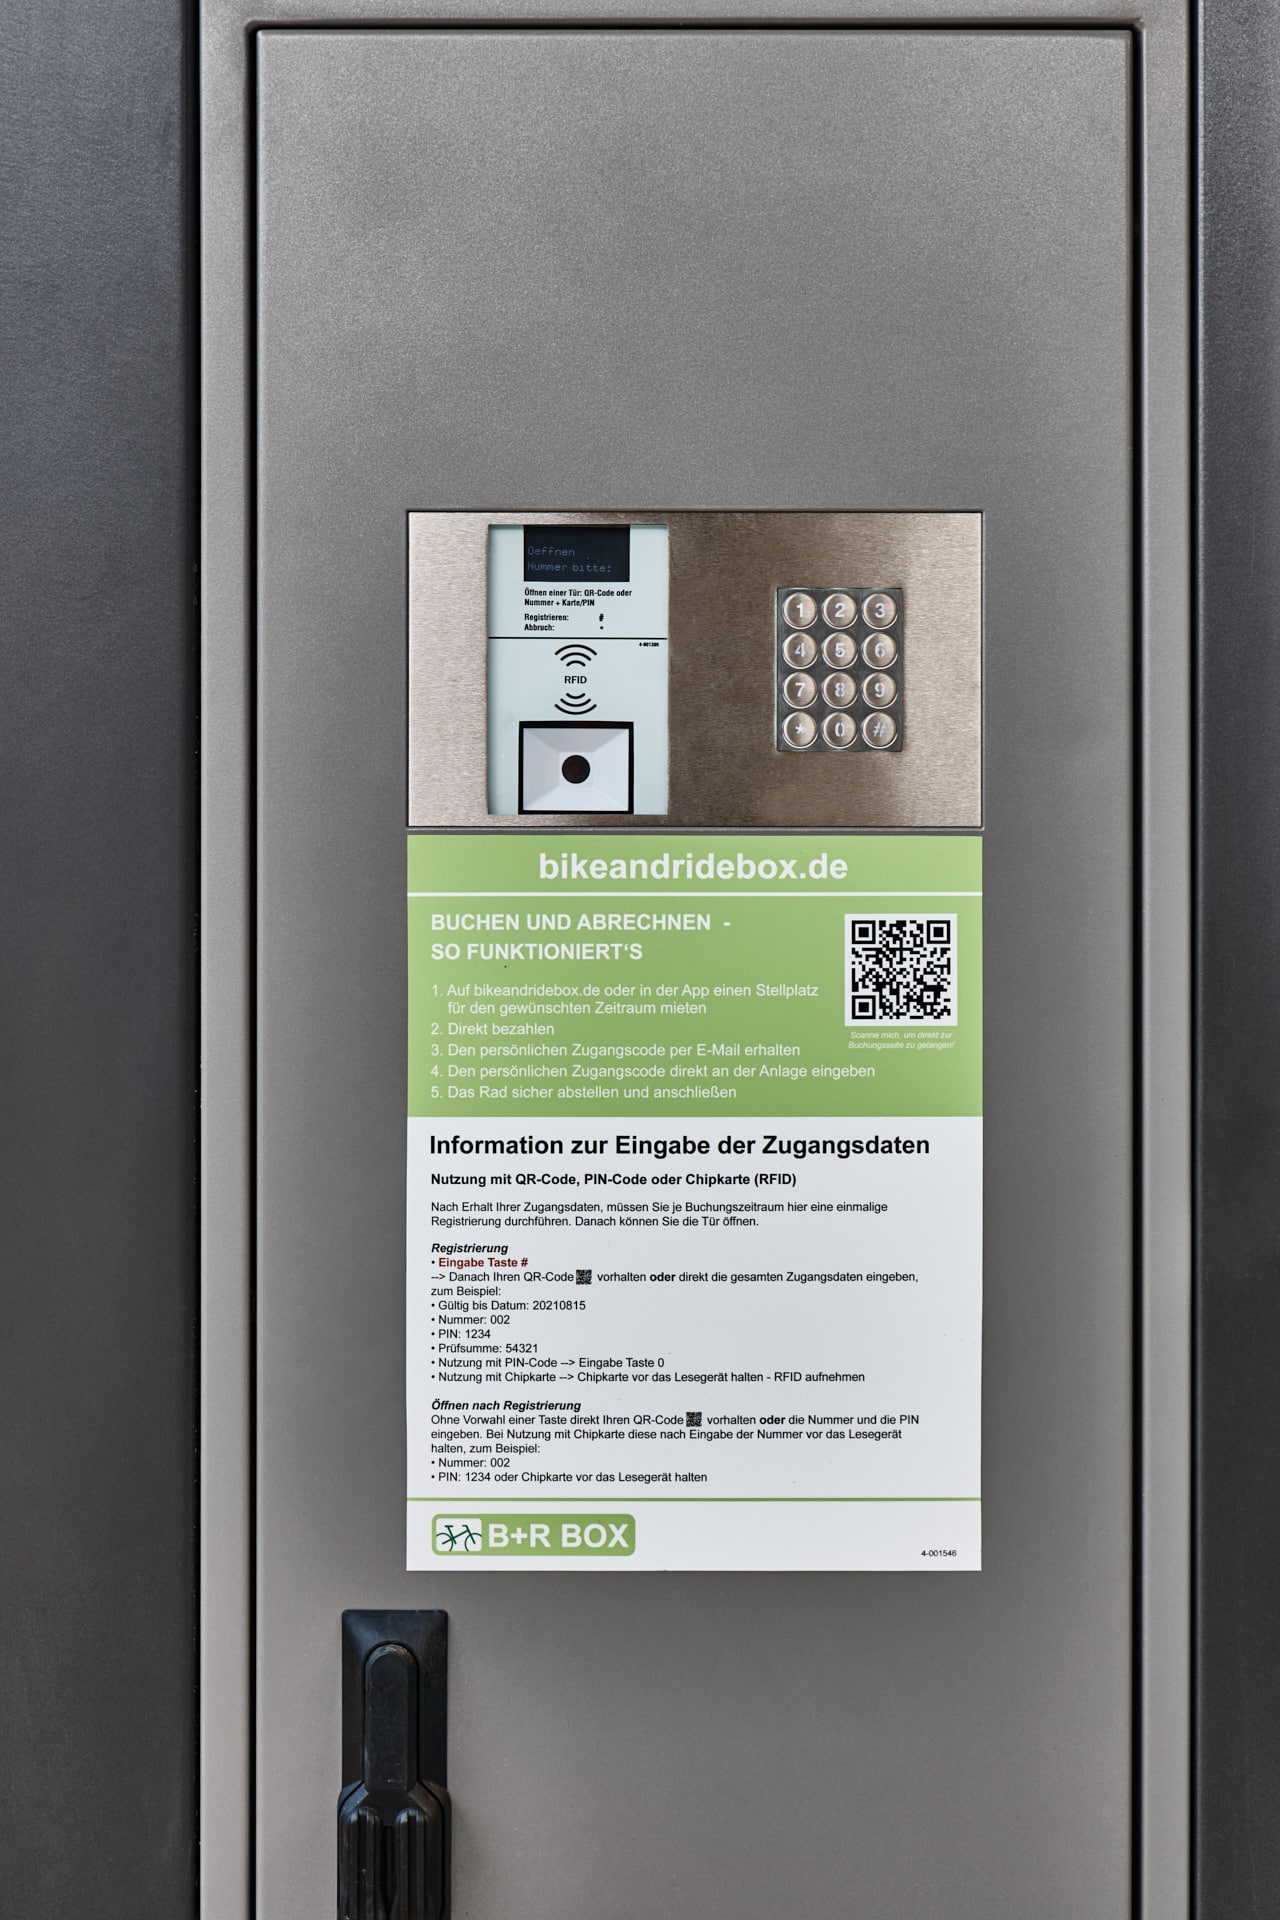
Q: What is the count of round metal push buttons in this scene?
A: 12